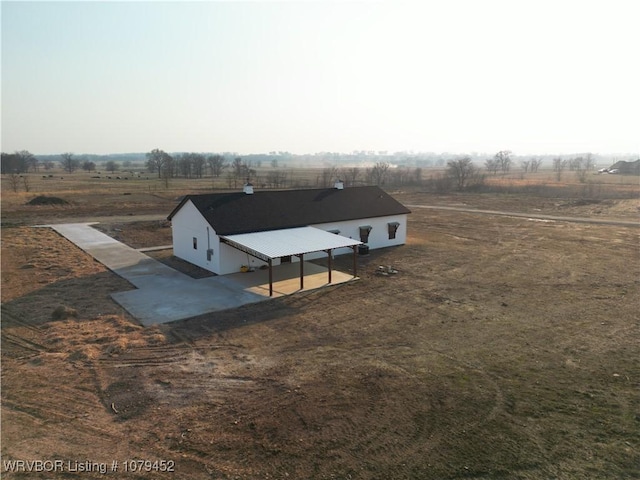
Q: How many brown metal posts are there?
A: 4